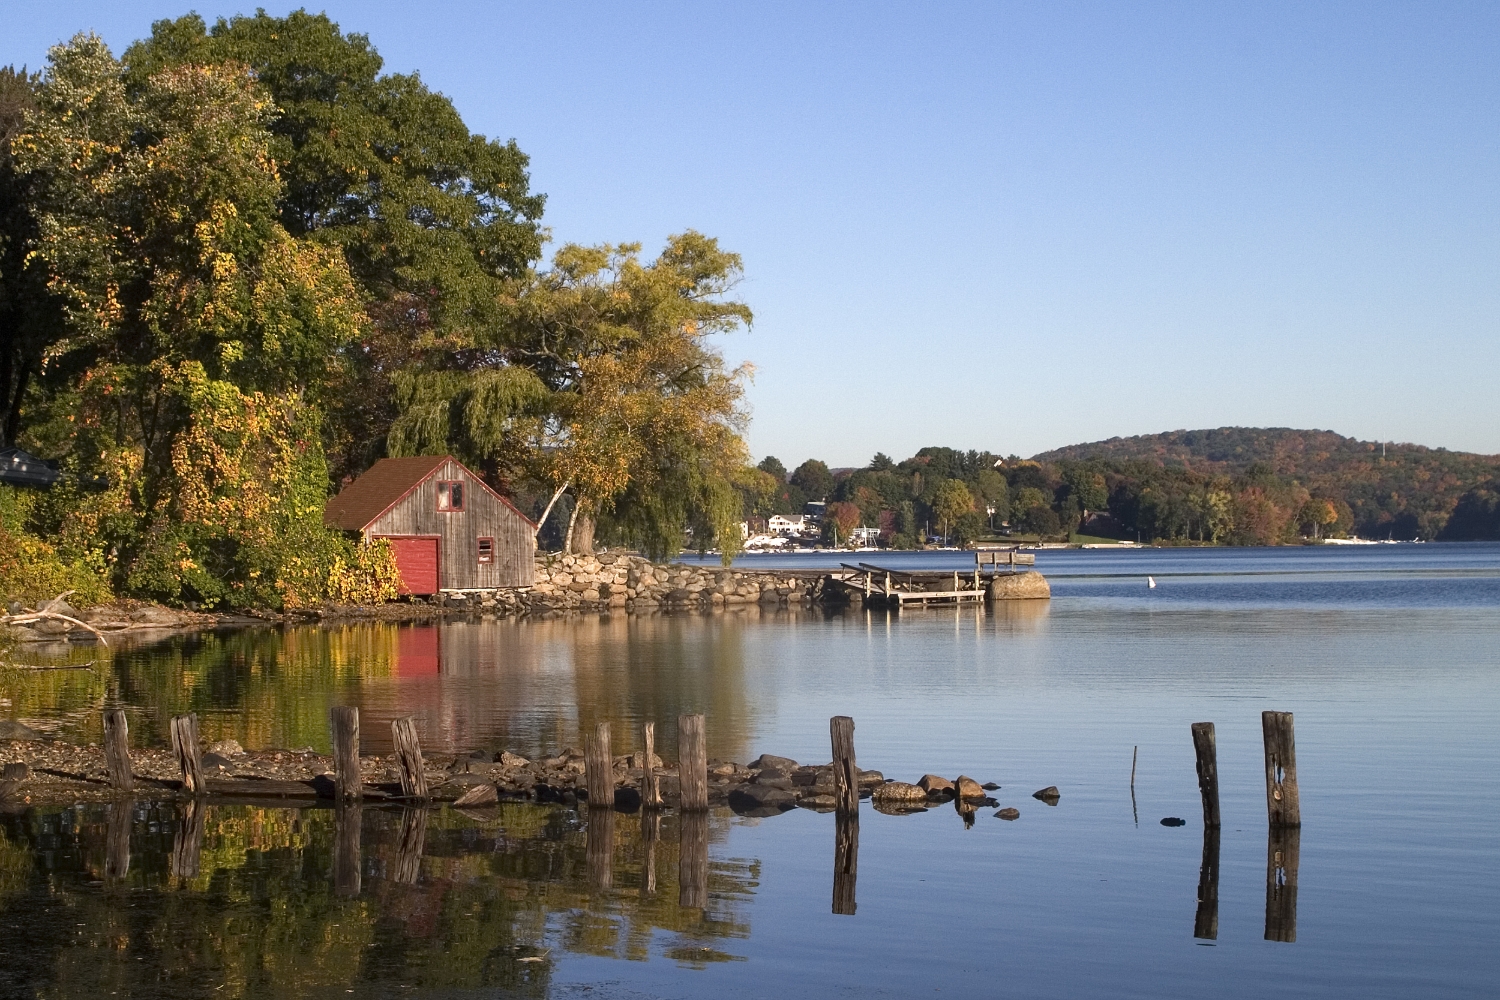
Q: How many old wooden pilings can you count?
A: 10